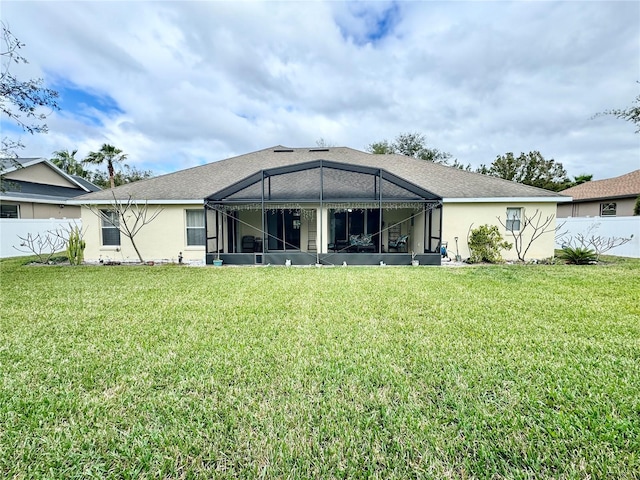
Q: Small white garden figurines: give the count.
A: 3